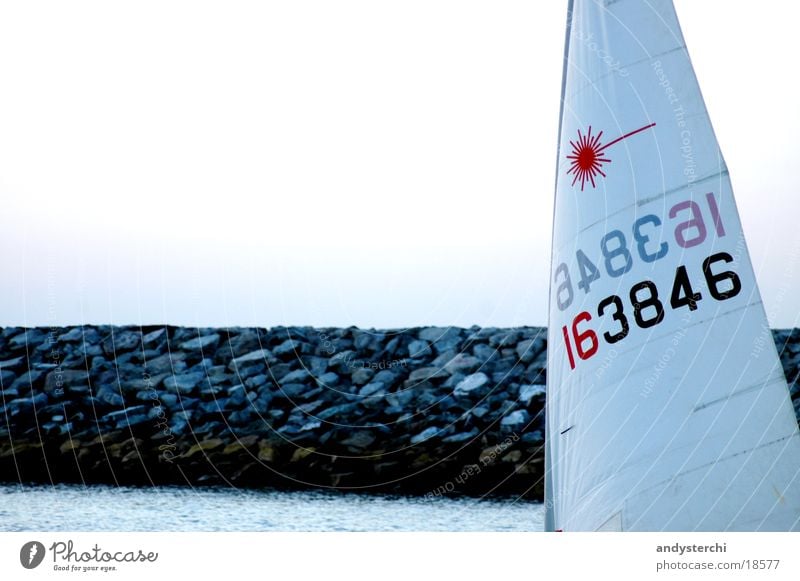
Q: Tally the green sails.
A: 0